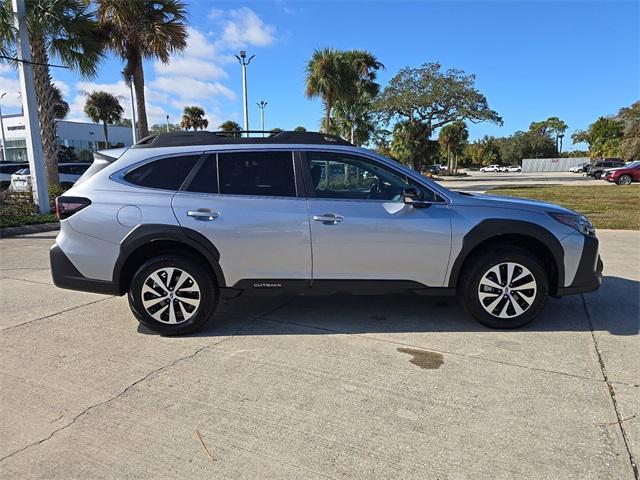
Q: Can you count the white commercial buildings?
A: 1